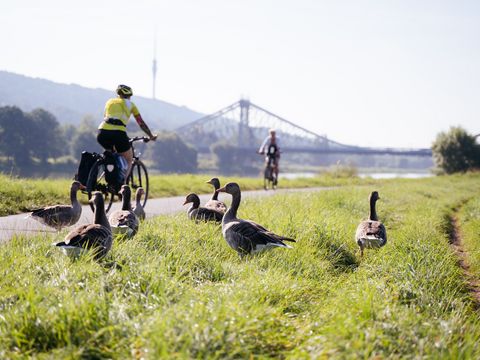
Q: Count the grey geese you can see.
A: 8